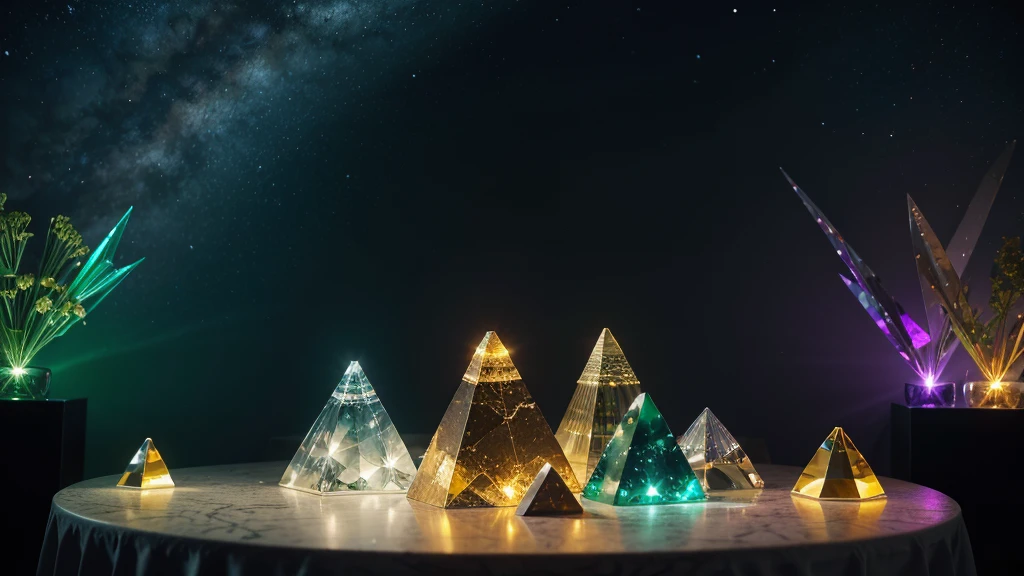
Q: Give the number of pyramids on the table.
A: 8